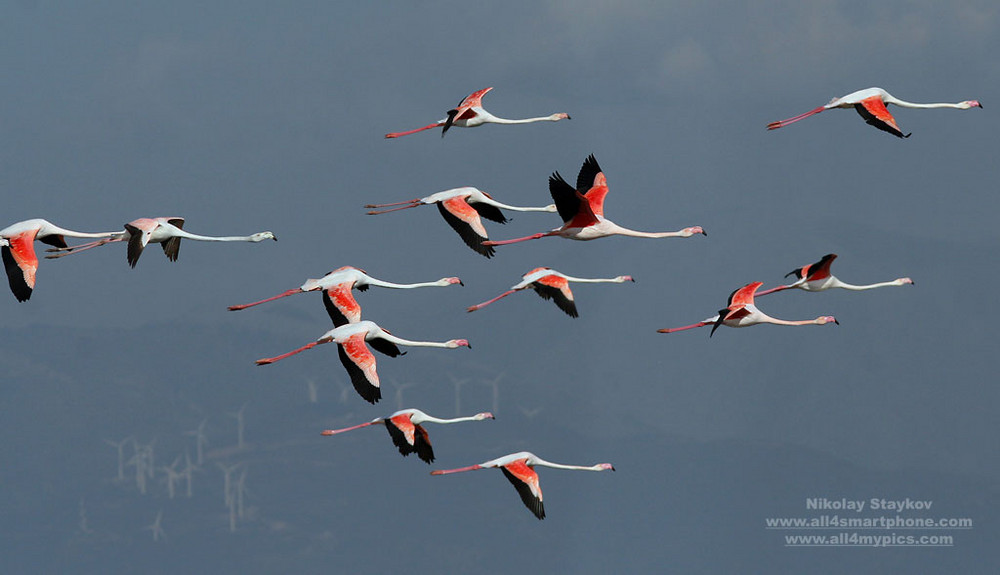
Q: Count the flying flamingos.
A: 13